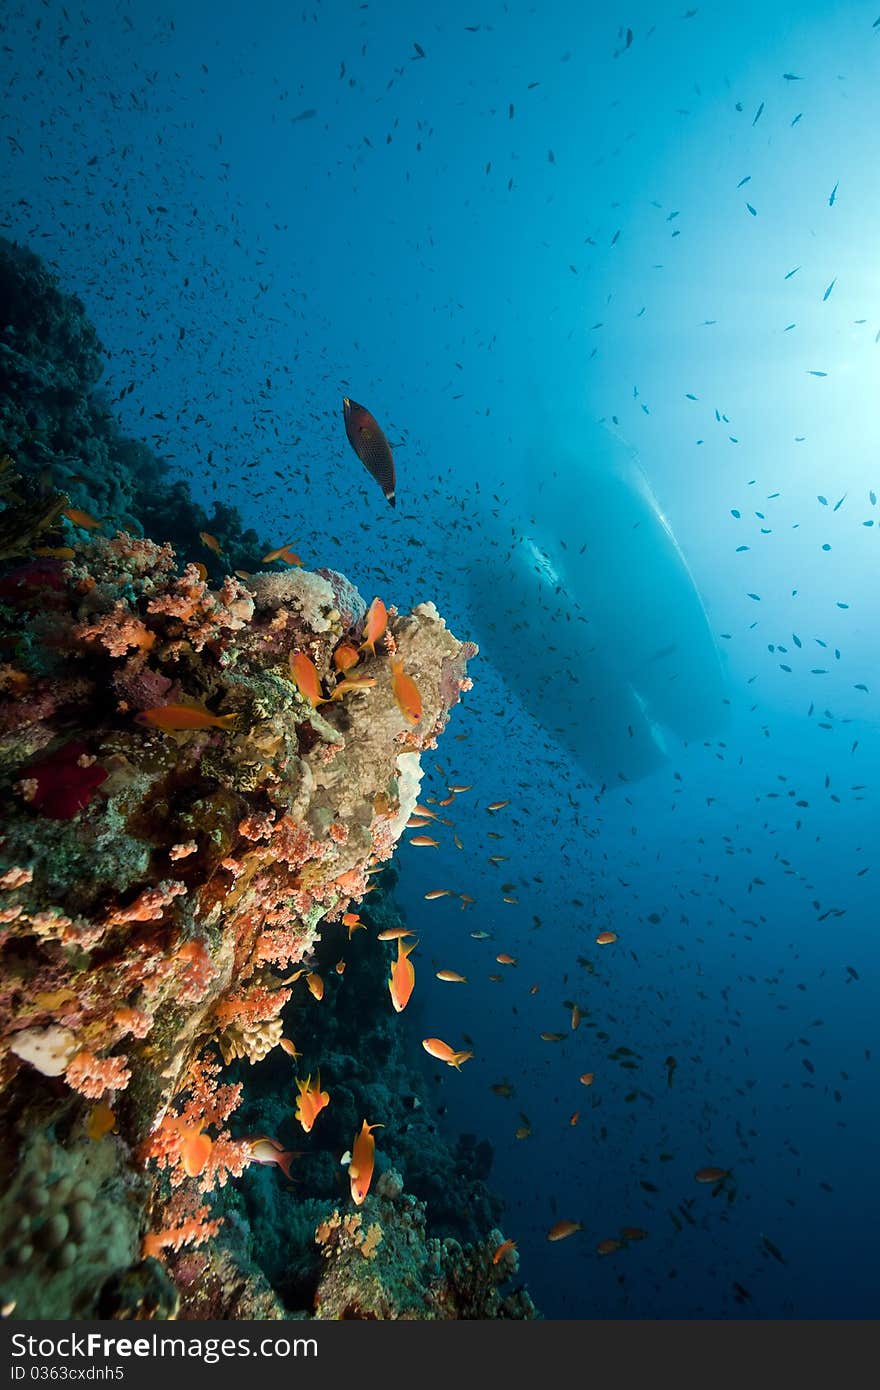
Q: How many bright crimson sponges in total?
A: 1